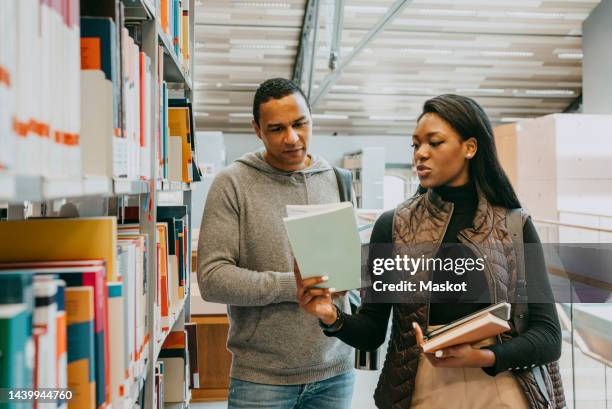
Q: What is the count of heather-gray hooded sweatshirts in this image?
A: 1